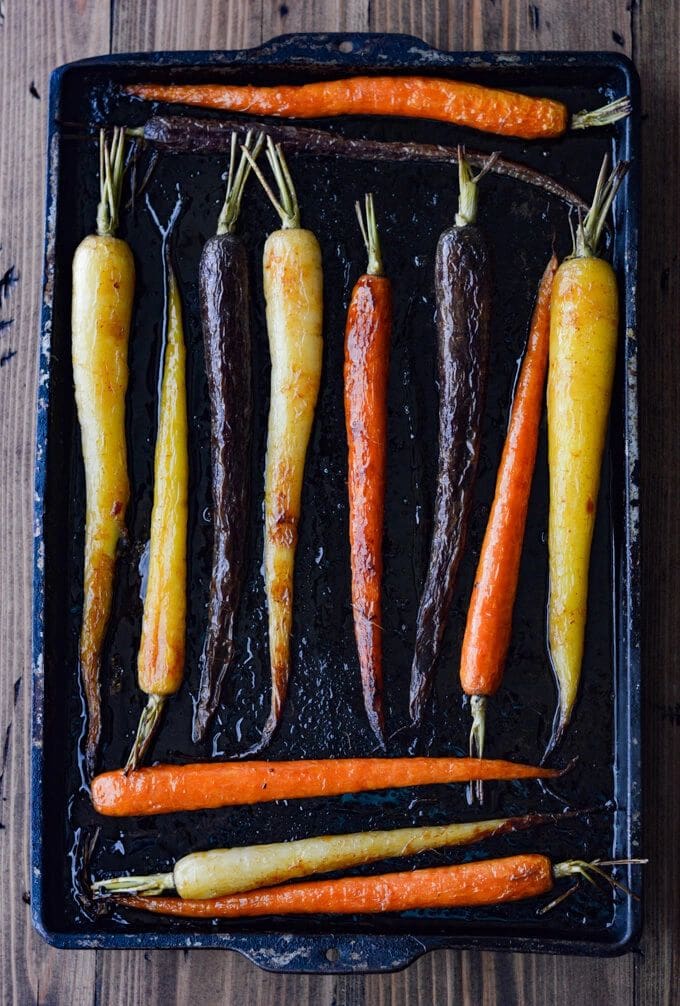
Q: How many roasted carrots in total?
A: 13